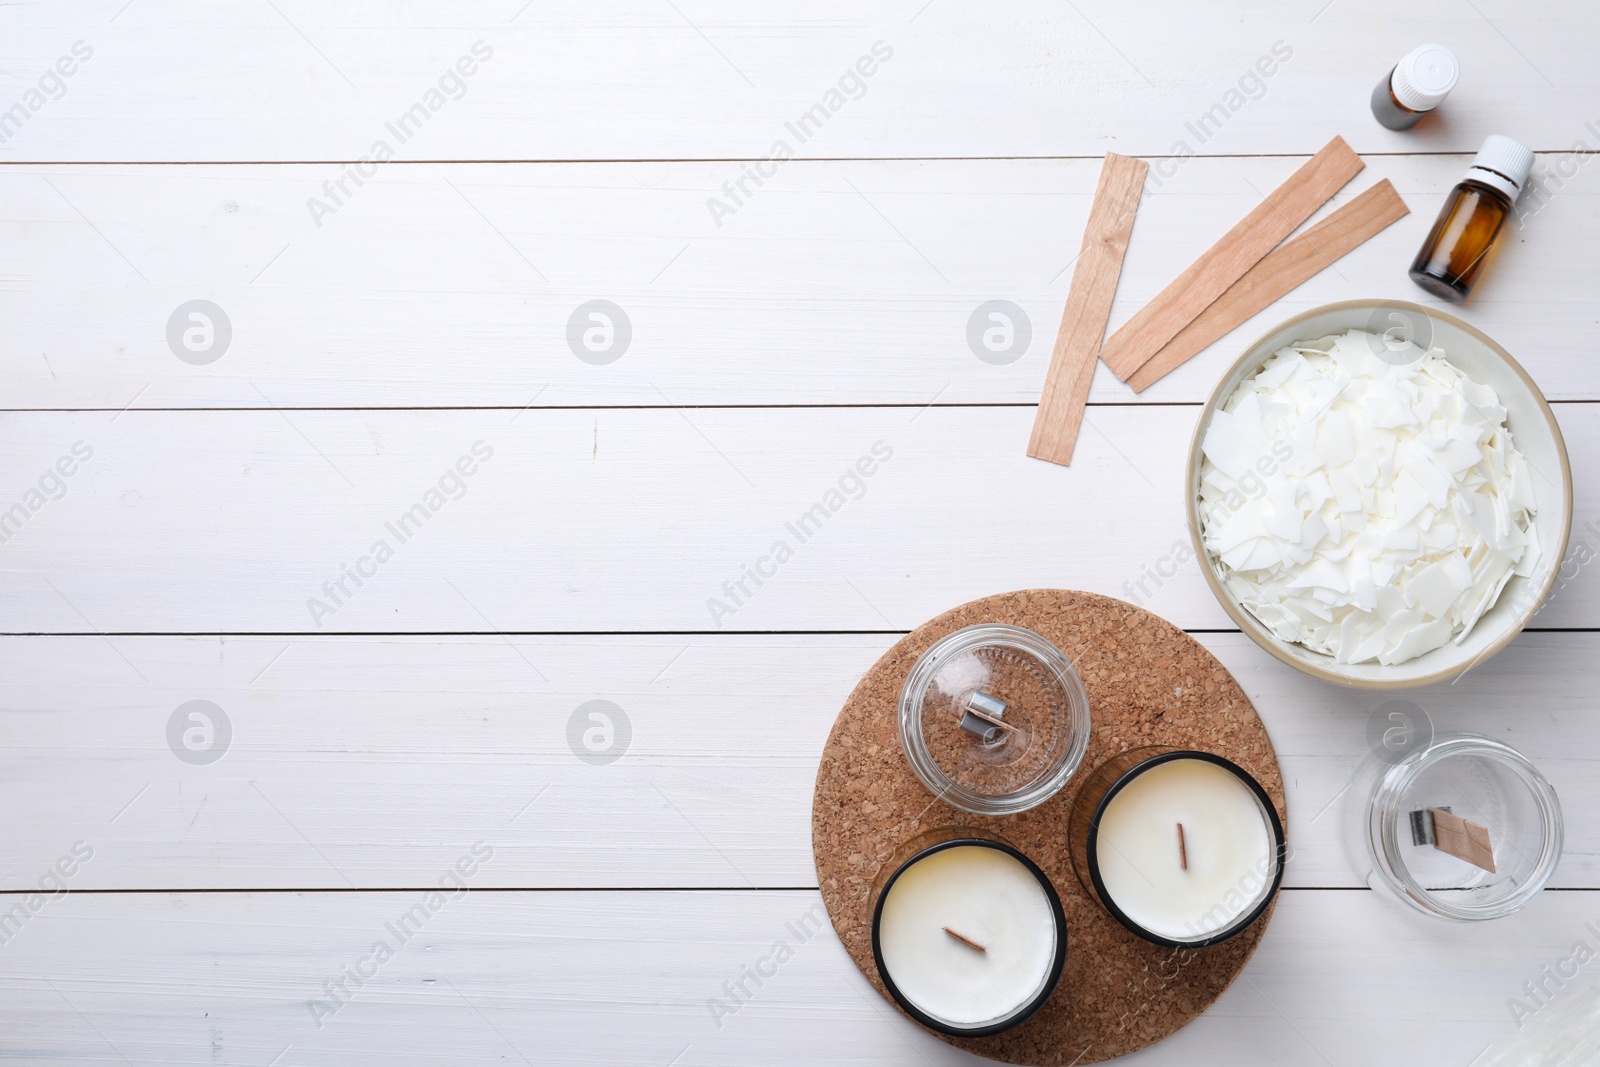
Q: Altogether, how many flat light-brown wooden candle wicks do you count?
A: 3